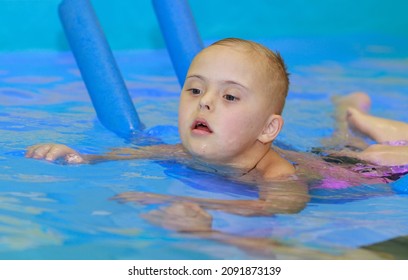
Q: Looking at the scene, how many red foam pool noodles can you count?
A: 0